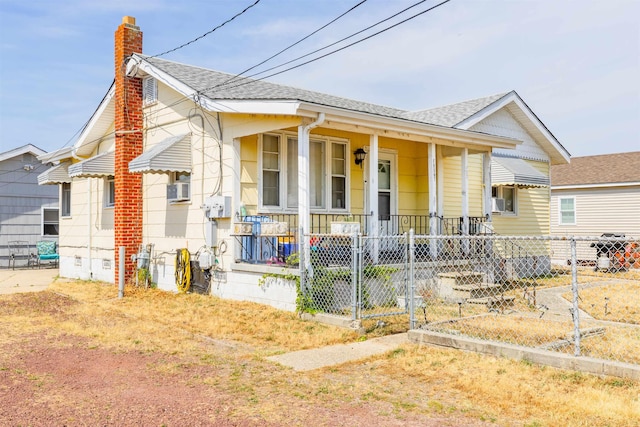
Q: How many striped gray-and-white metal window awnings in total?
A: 4